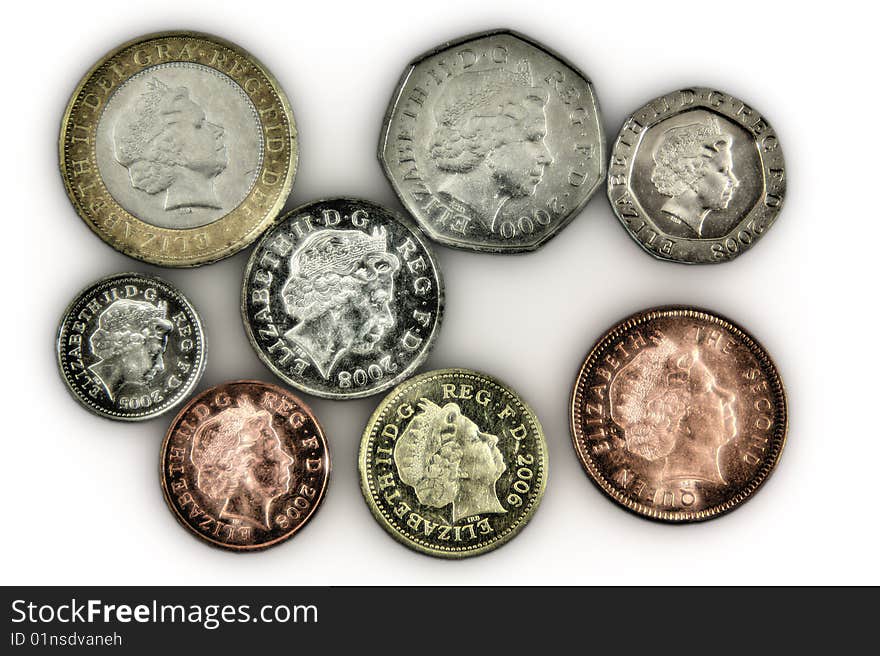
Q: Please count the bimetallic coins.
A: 1